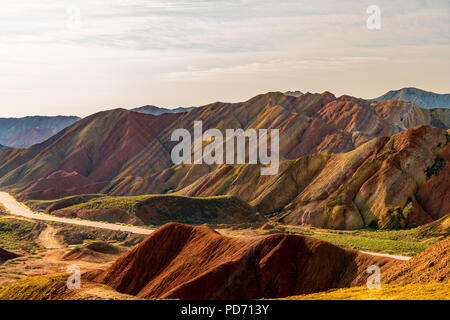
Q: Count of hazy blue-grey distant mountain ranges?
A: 3